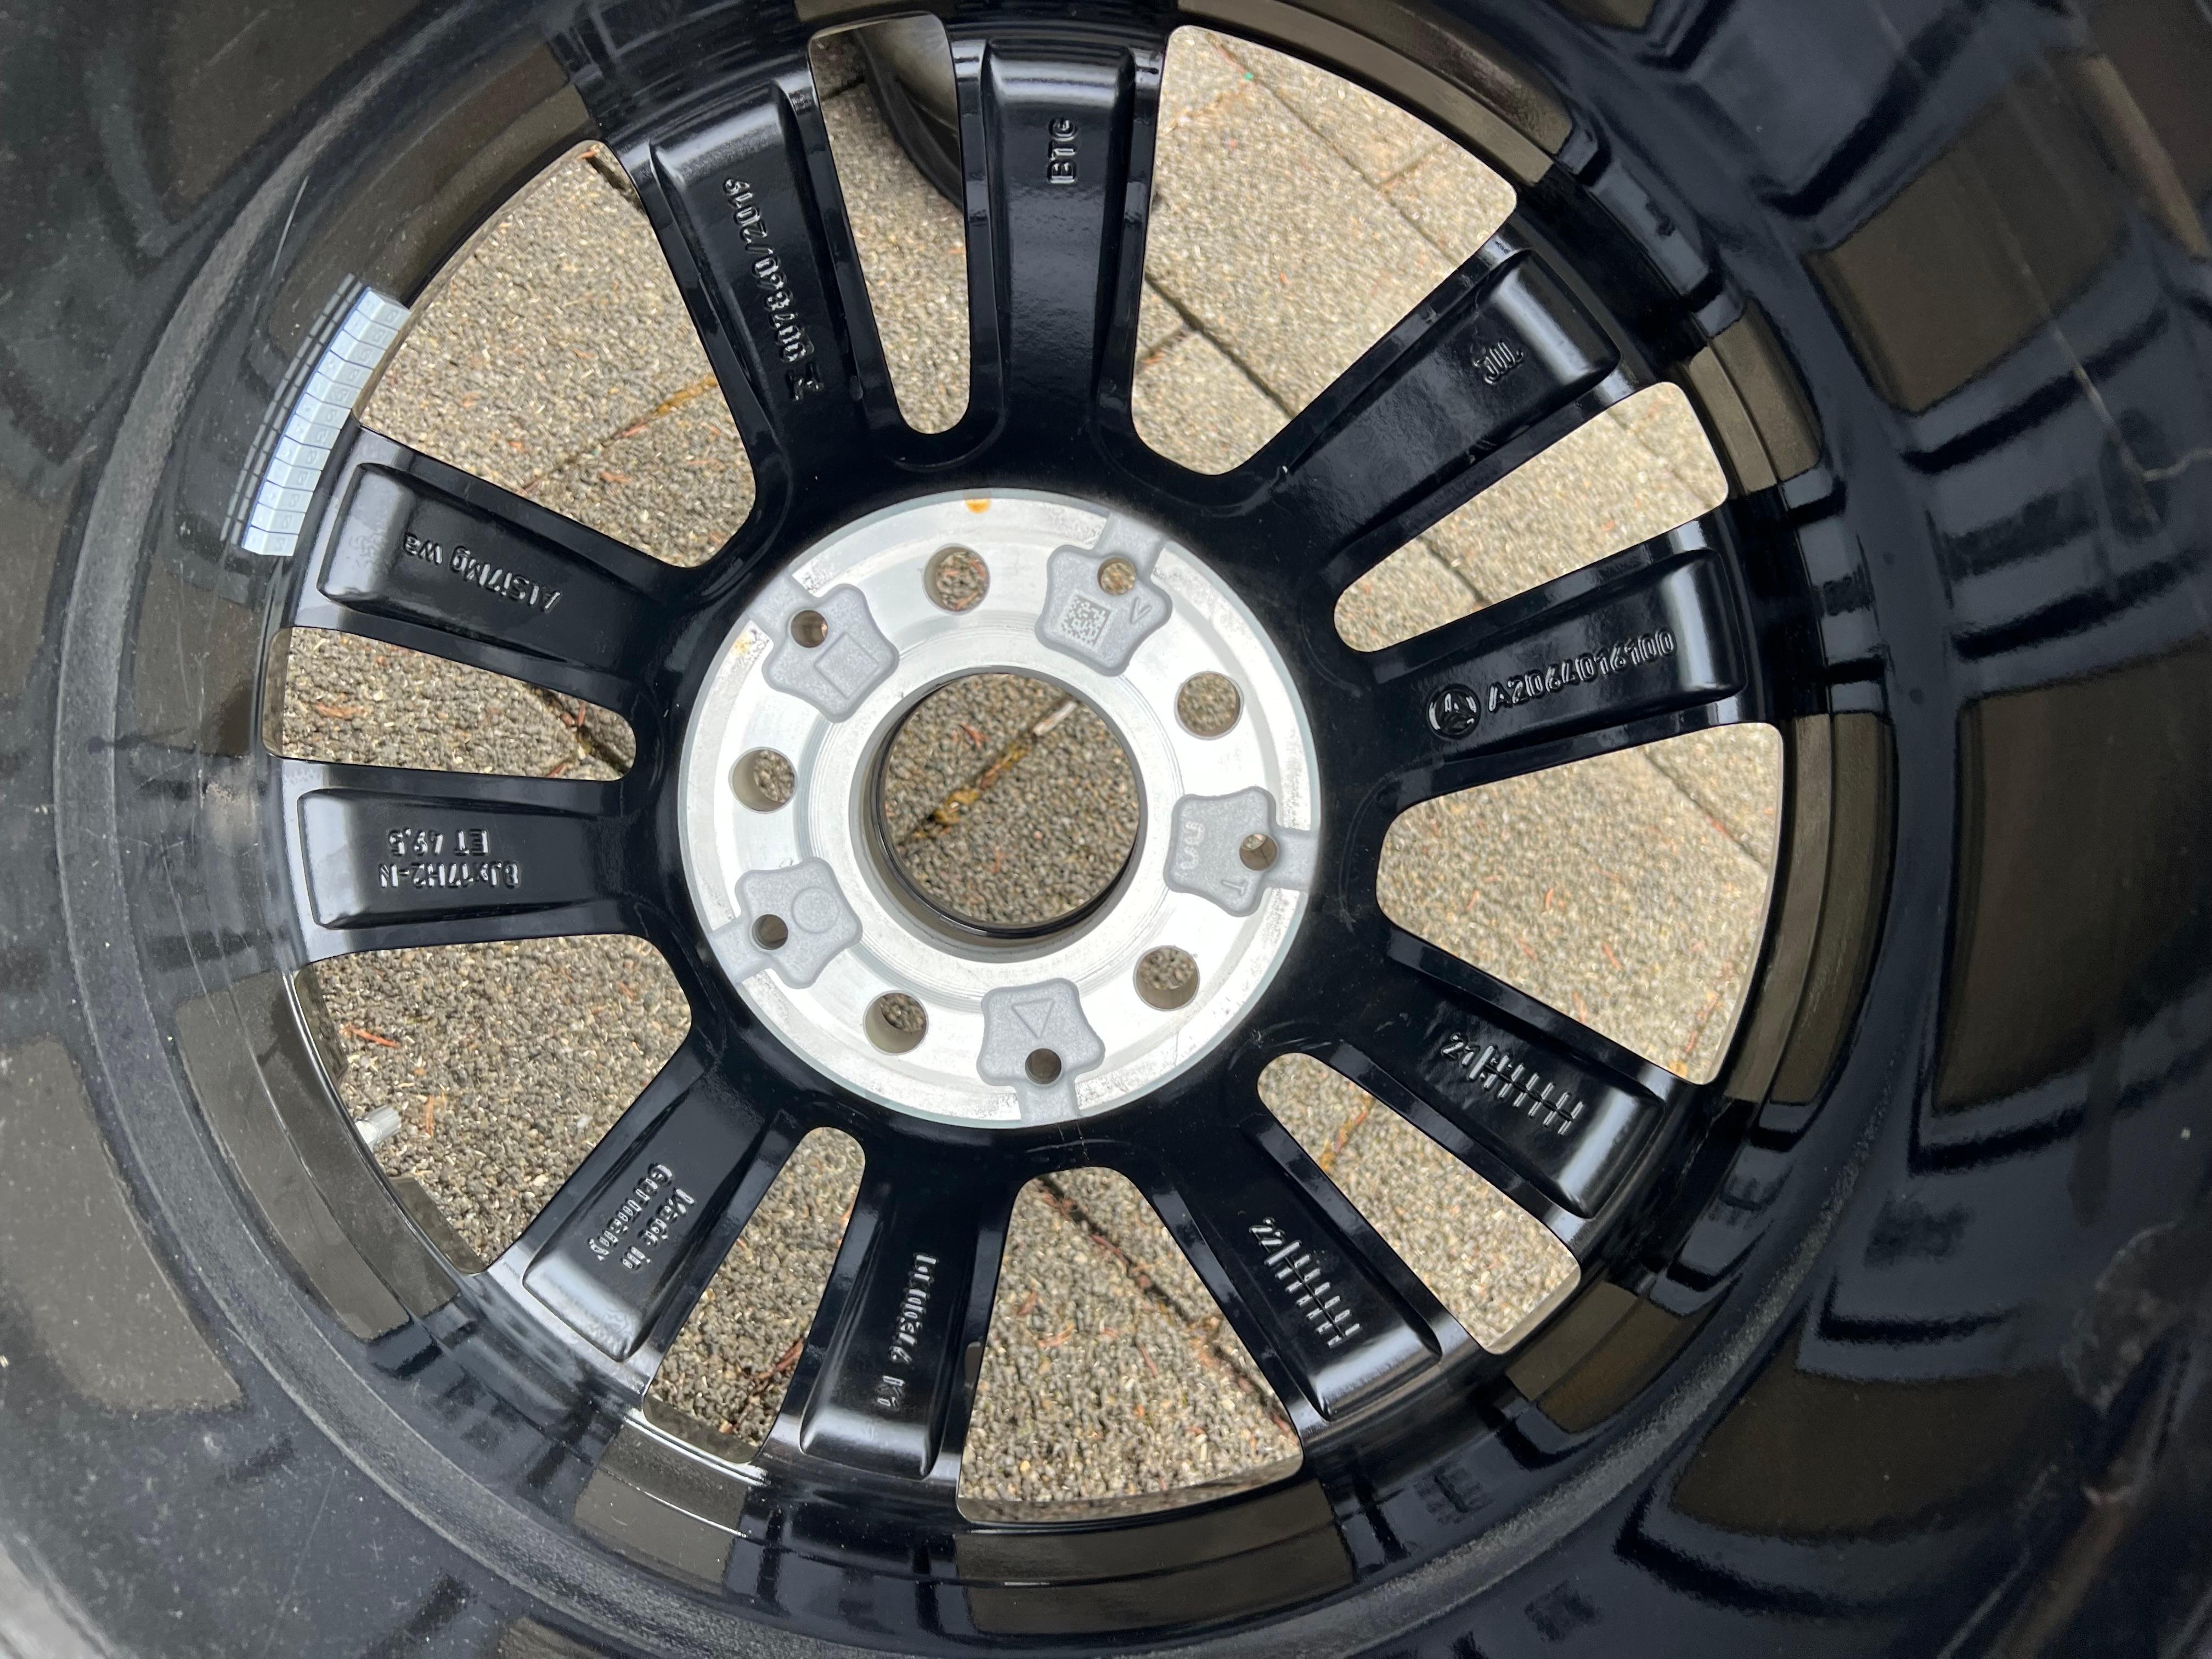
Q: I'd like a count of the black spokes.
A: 10